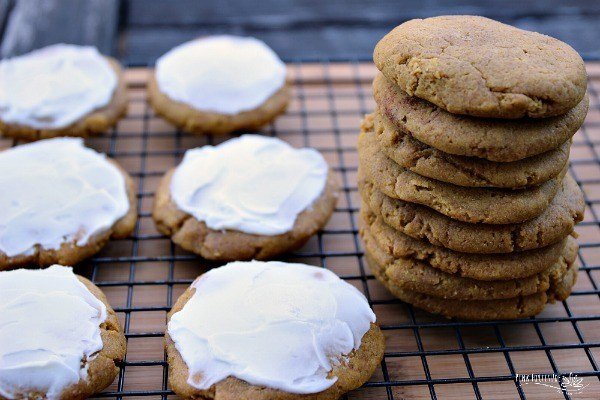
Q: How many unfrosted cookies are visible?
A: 8